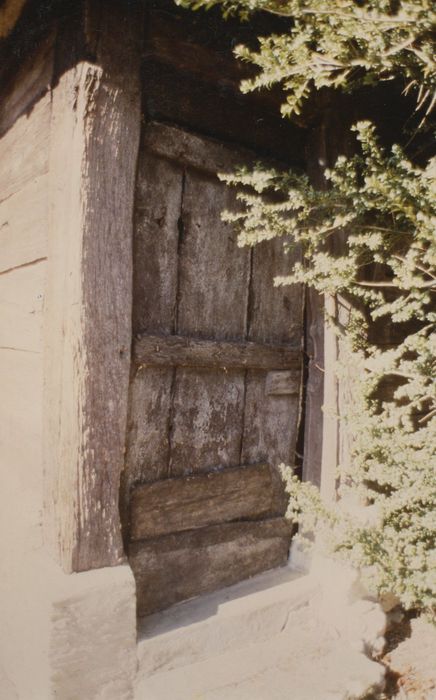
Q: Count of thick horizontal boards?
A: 4